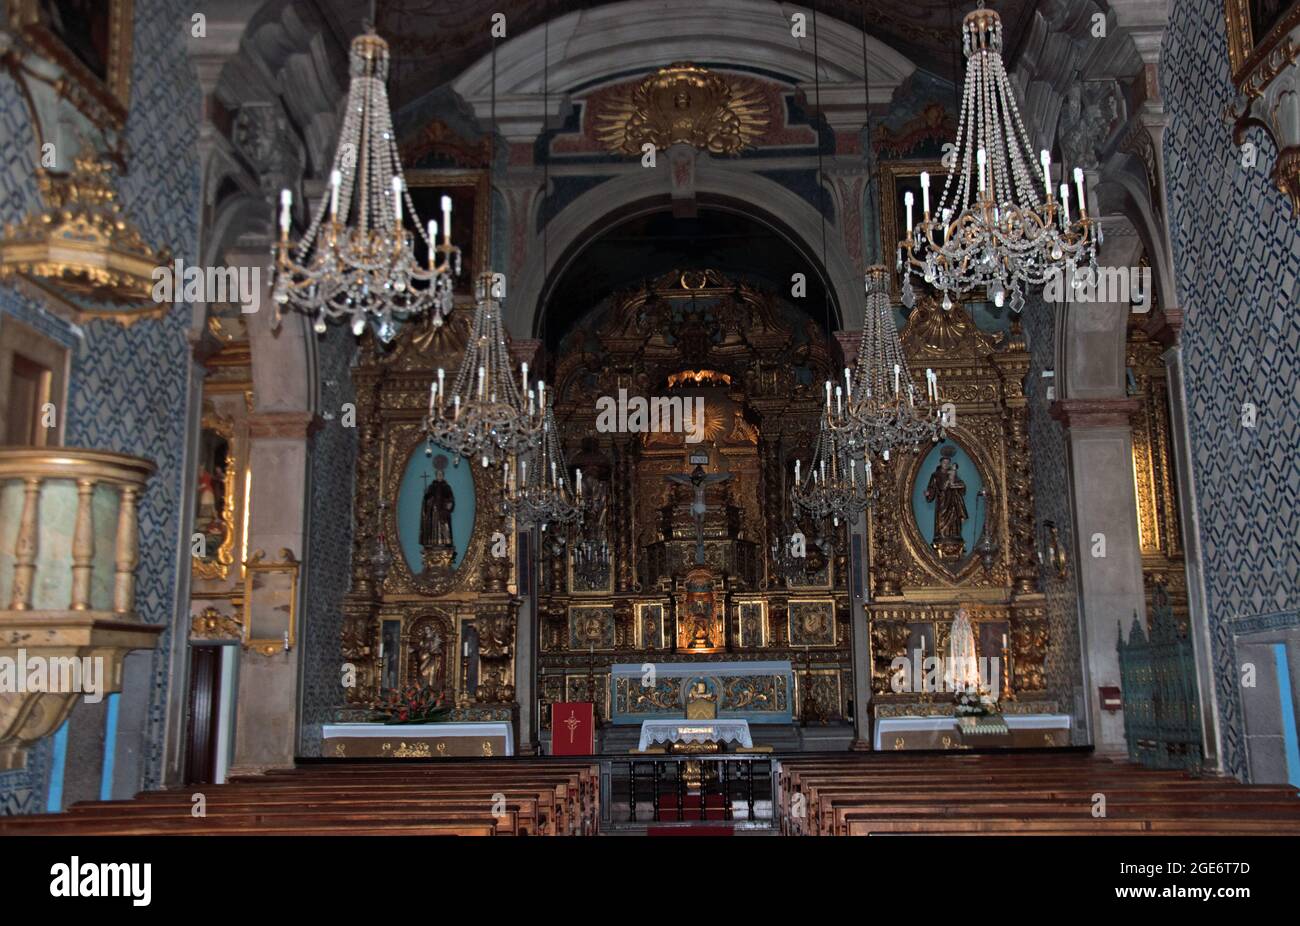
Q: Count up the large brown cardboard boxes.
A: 0